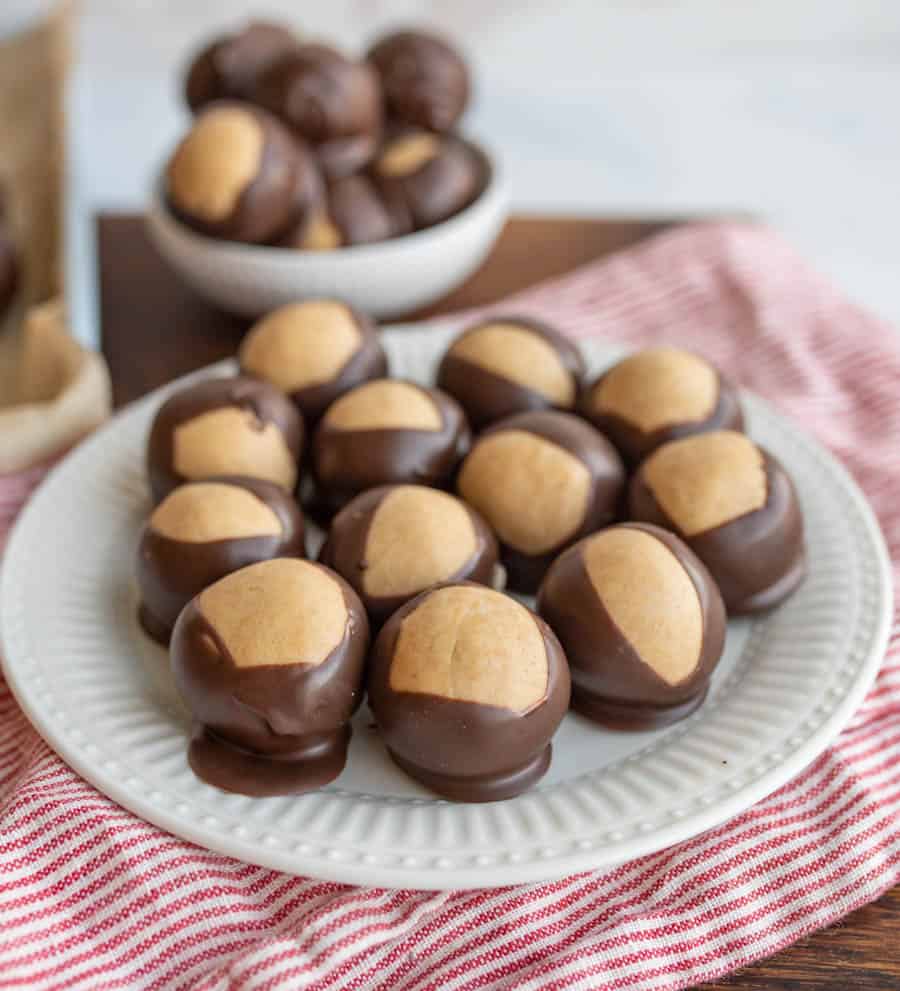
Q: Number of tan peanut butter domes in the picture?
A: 15